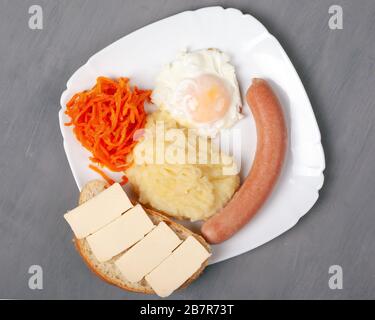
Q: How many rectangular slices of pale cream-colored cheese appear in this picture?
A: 4